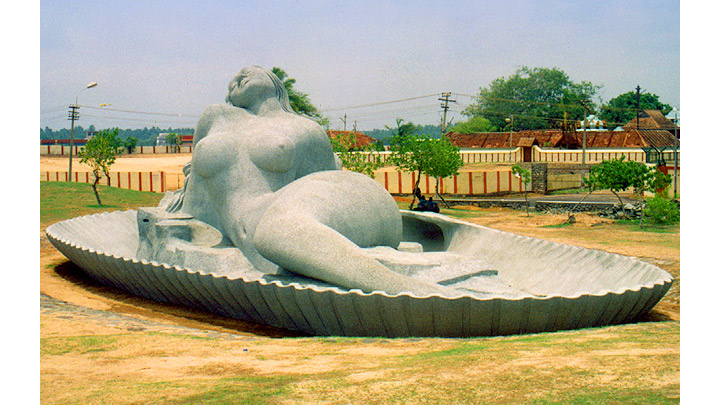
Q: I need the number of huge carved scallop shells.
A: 1